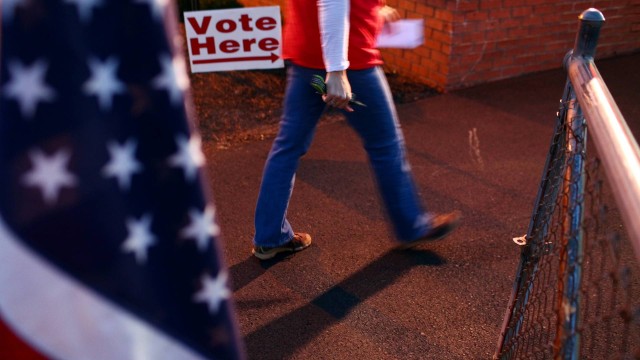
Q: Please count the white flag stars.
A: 12